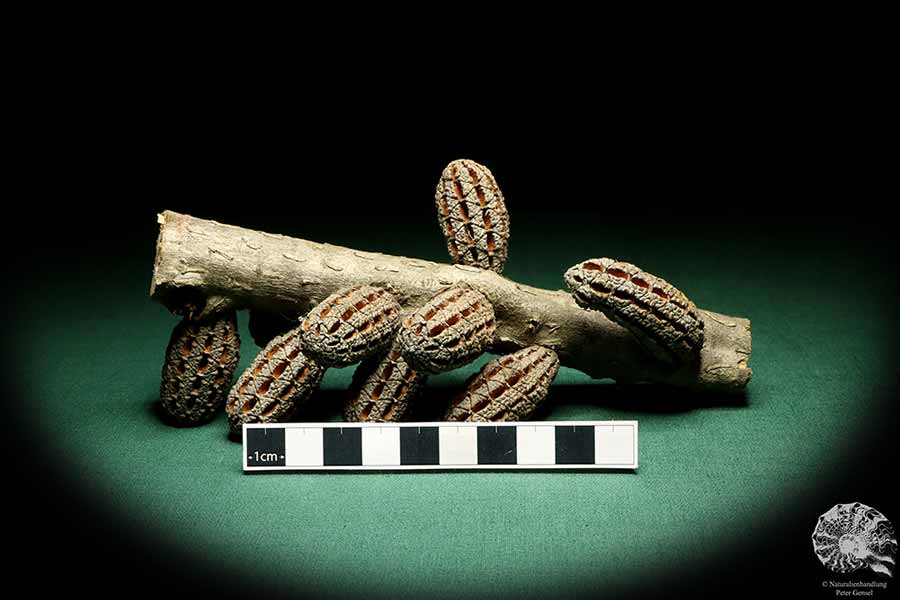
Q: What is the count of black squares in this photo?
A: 5